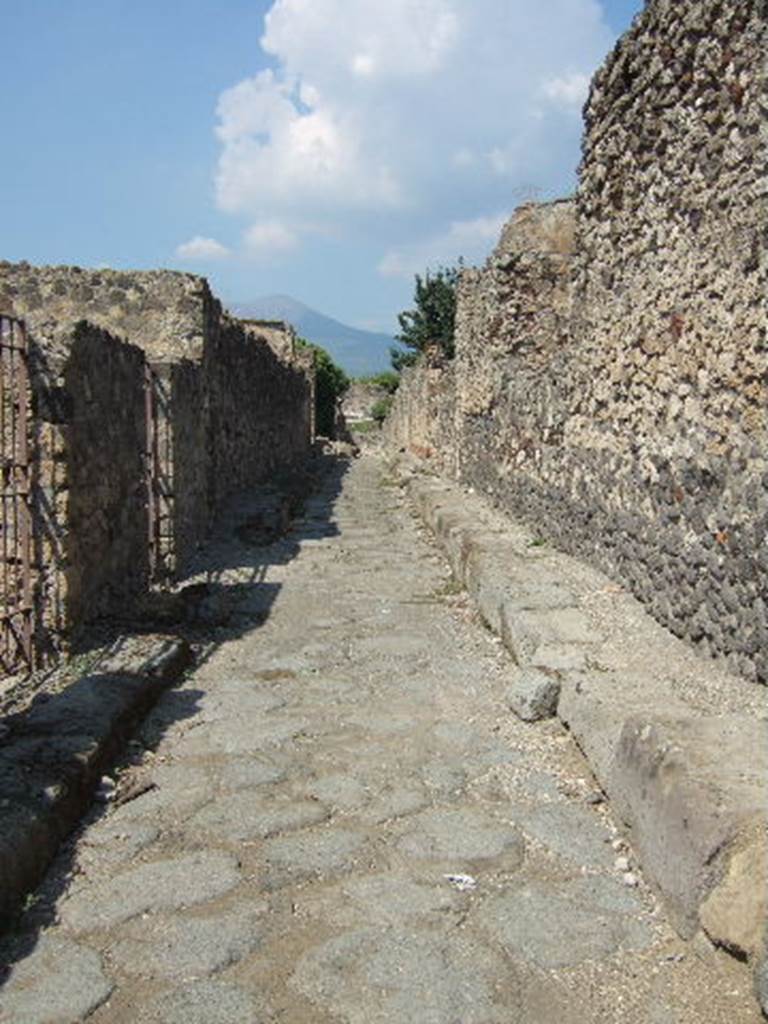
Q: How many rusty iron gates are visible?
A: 2